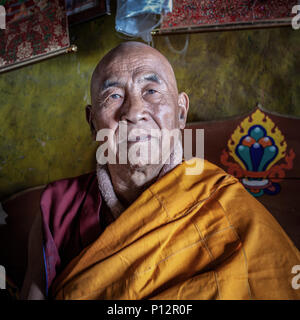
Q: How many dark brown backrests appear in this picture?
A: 1